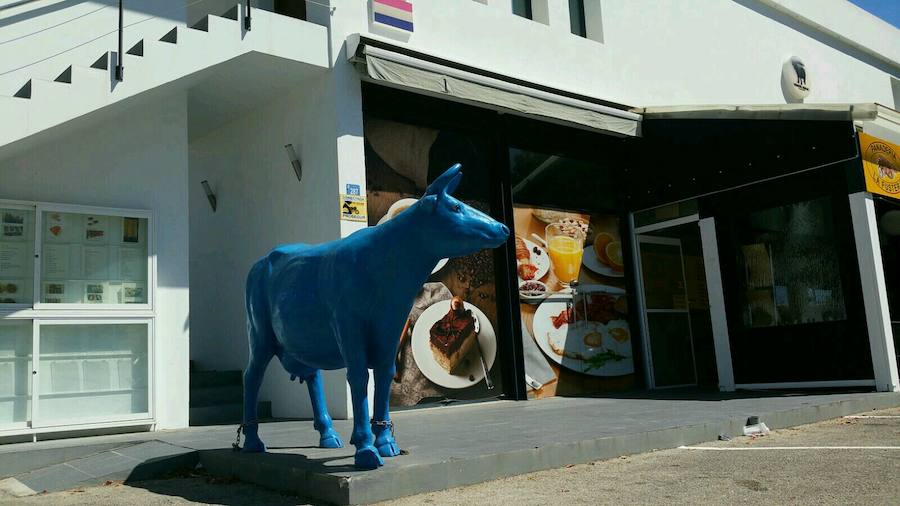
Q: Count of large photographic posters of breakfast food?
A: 2